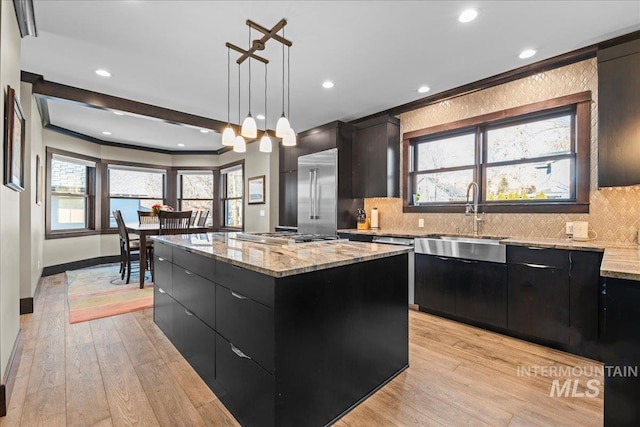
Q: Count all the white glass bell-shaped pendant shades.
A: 6